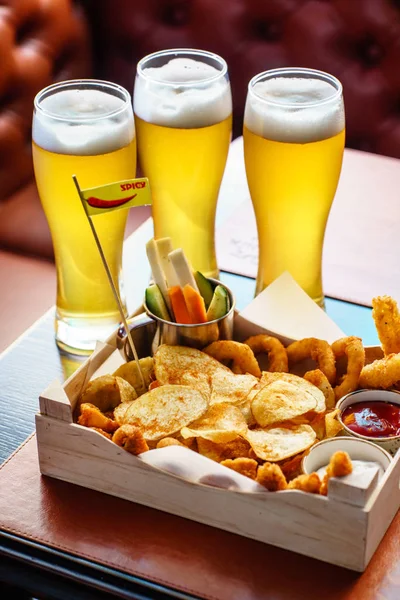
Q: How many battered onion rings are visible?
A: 4